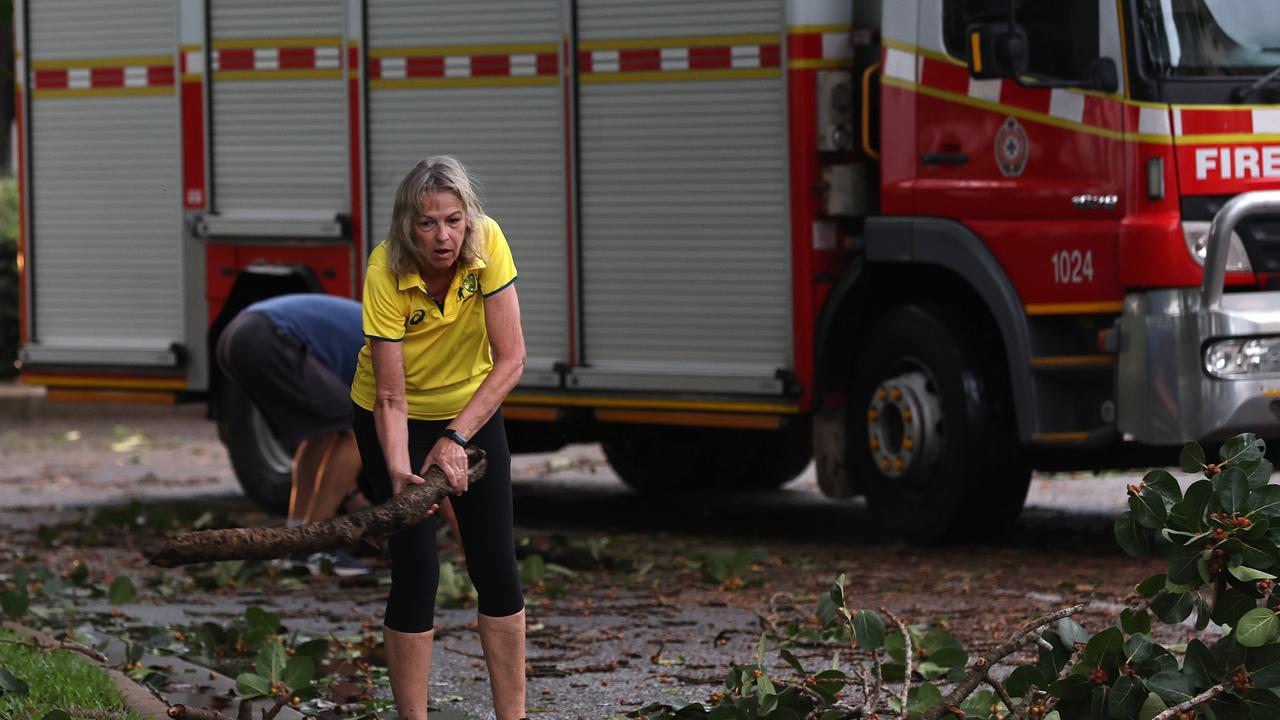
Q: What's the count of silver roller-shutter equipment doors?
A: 4